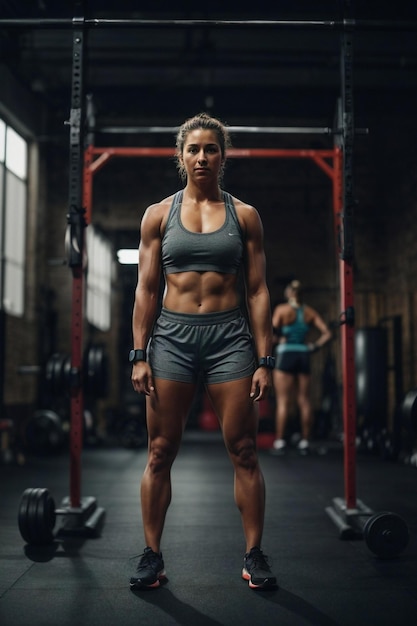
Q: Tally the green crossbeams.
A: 0